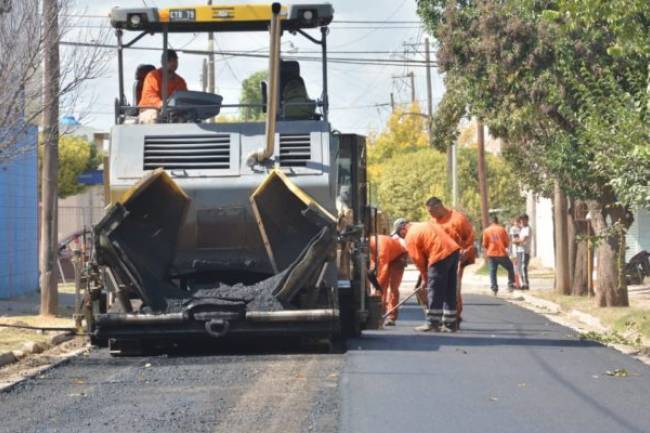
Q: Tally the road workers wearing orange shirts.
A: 5